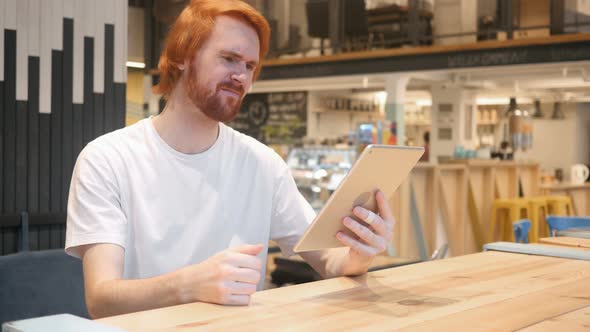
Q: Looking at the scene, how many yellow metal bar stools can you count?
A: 3